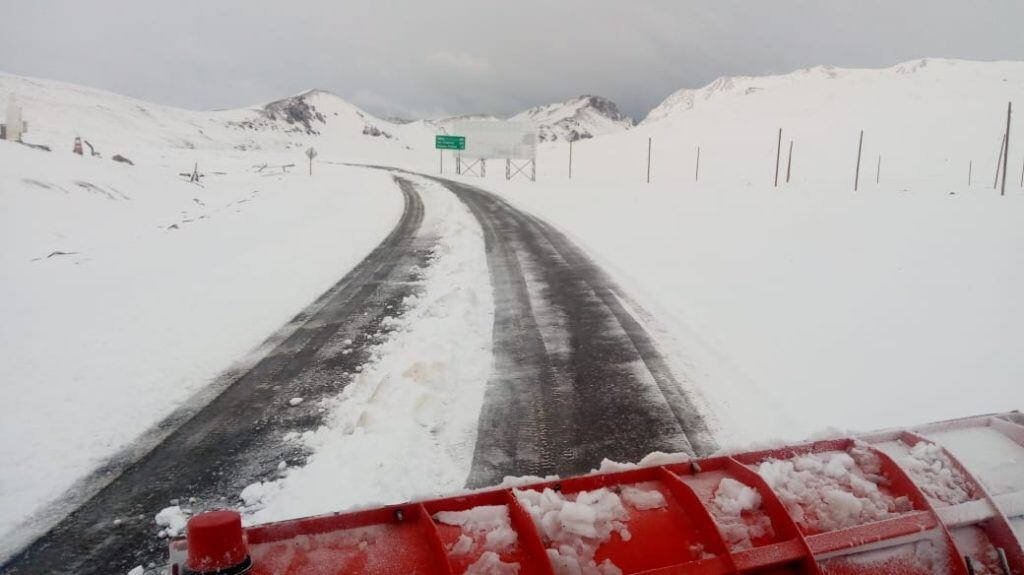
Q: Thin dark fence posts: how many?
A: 11